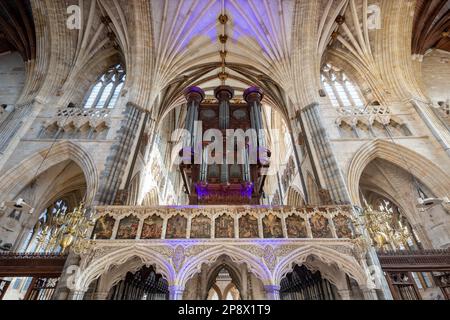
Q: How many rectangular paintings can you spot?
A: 11